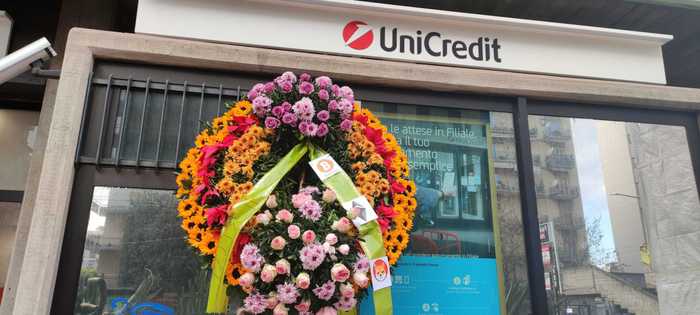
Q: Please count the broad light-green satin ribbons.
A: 2